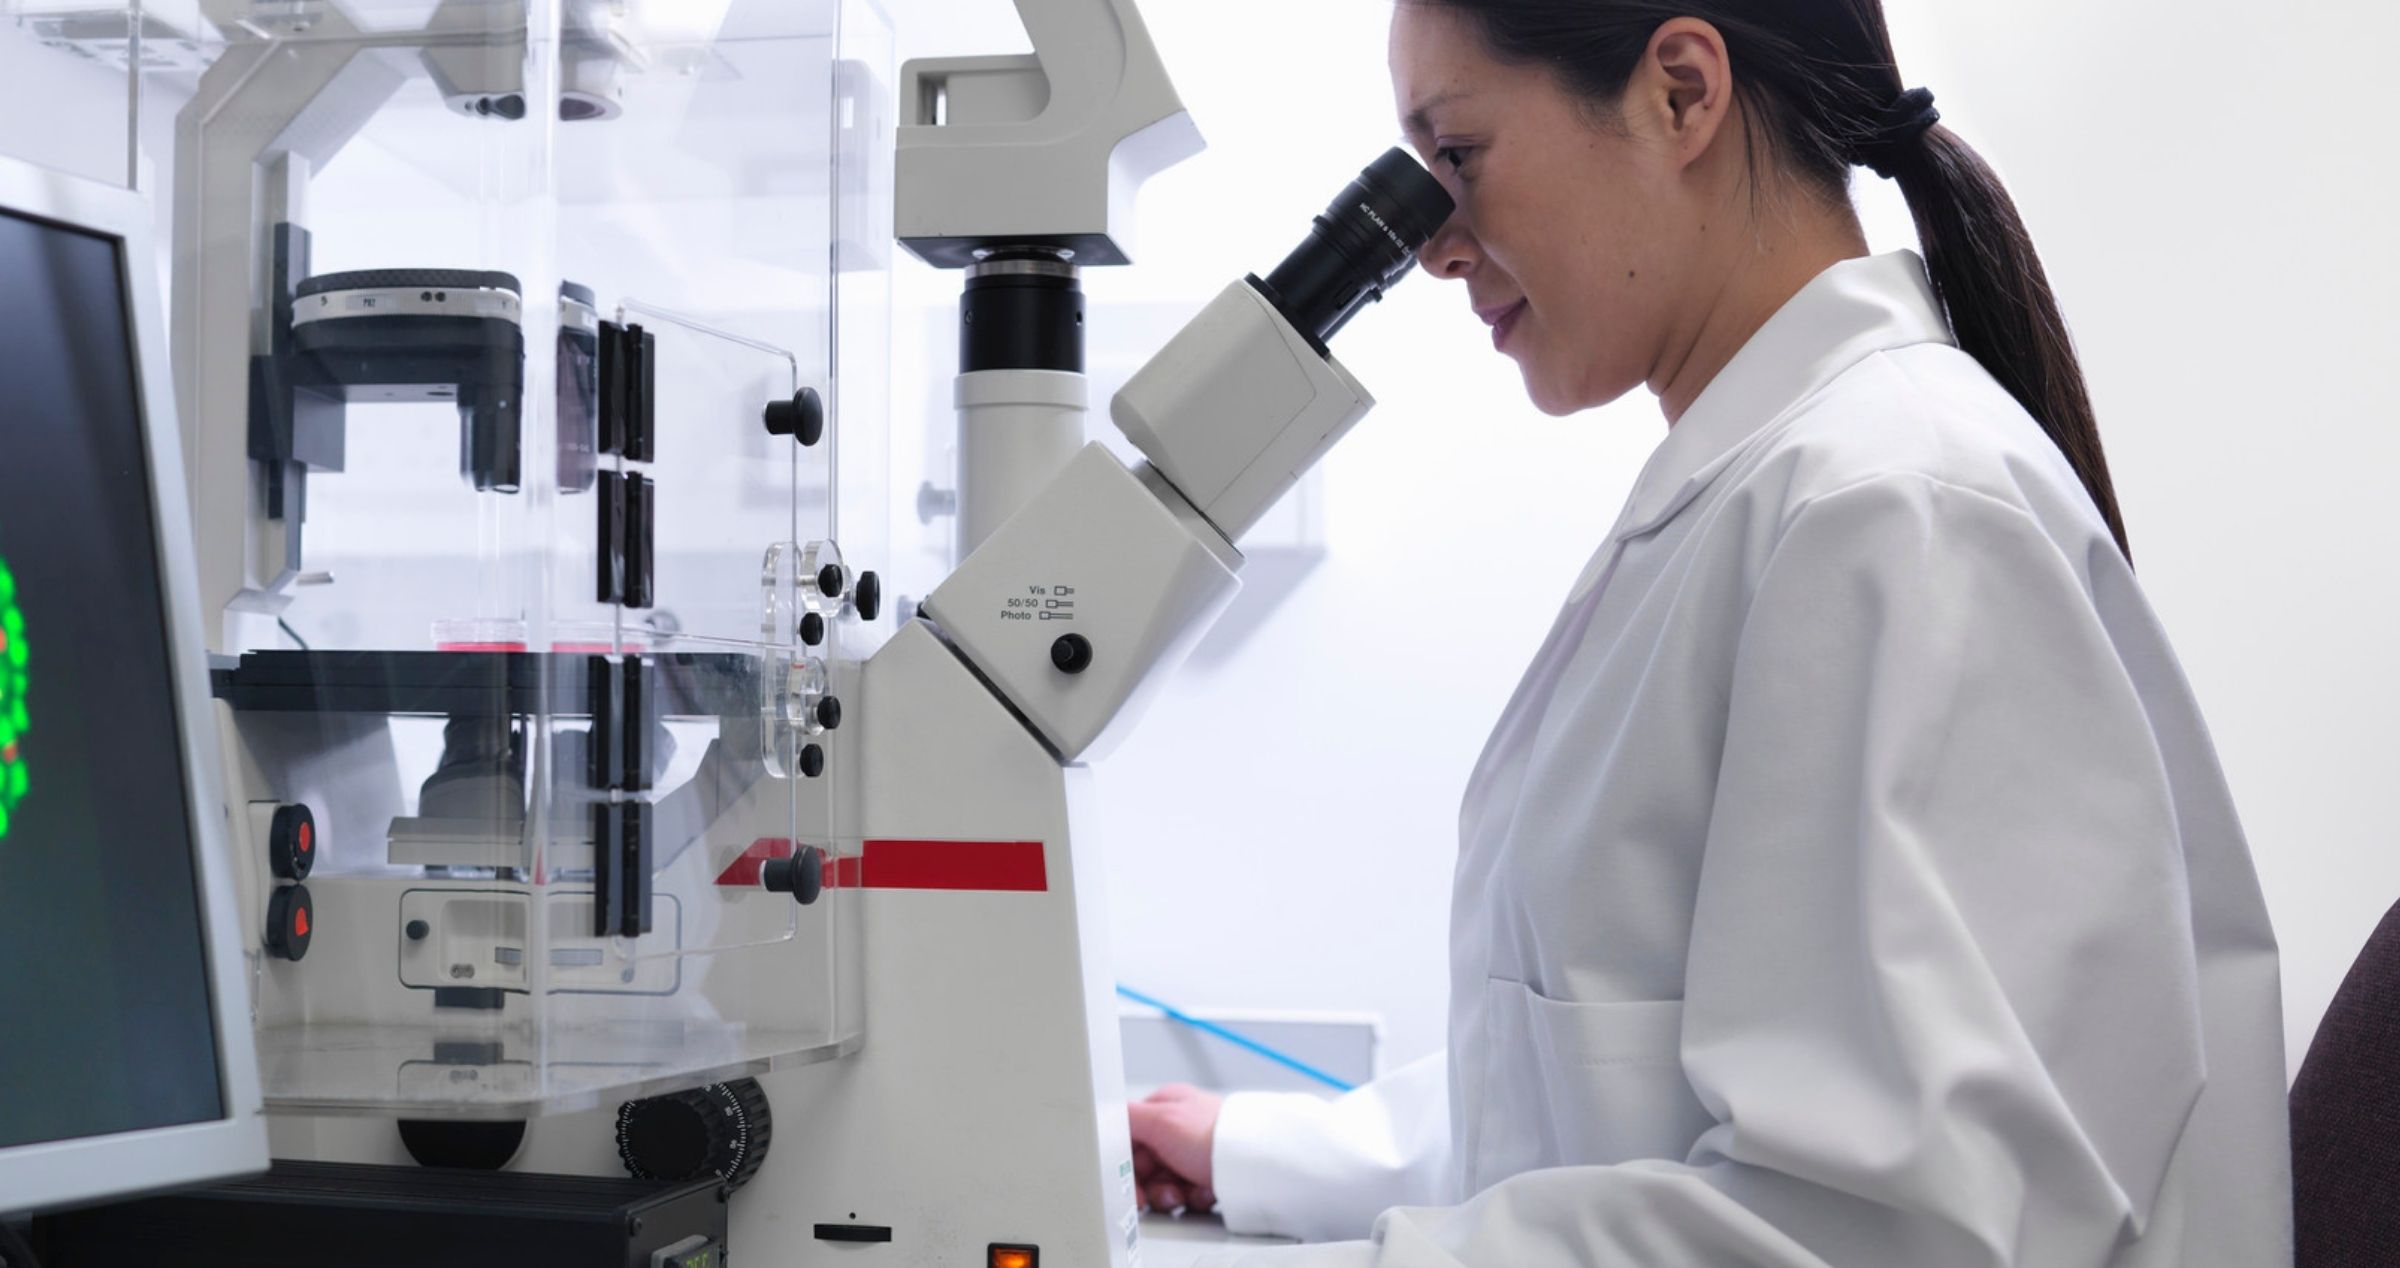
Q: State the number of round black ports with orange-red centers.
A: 2